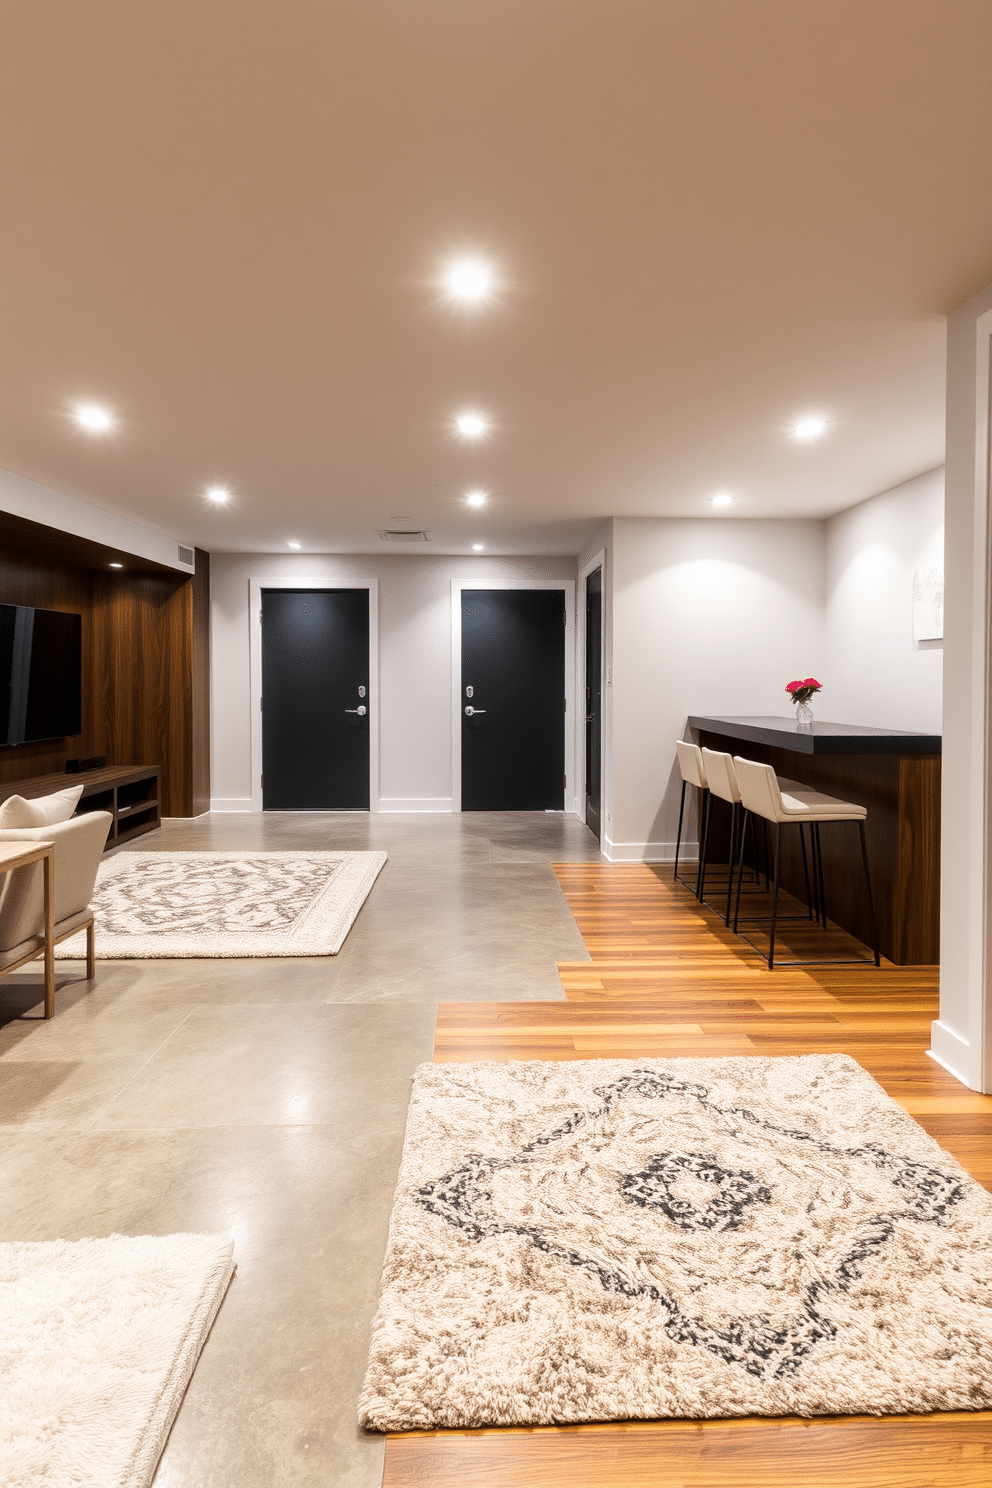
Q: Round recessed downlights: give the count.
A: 10